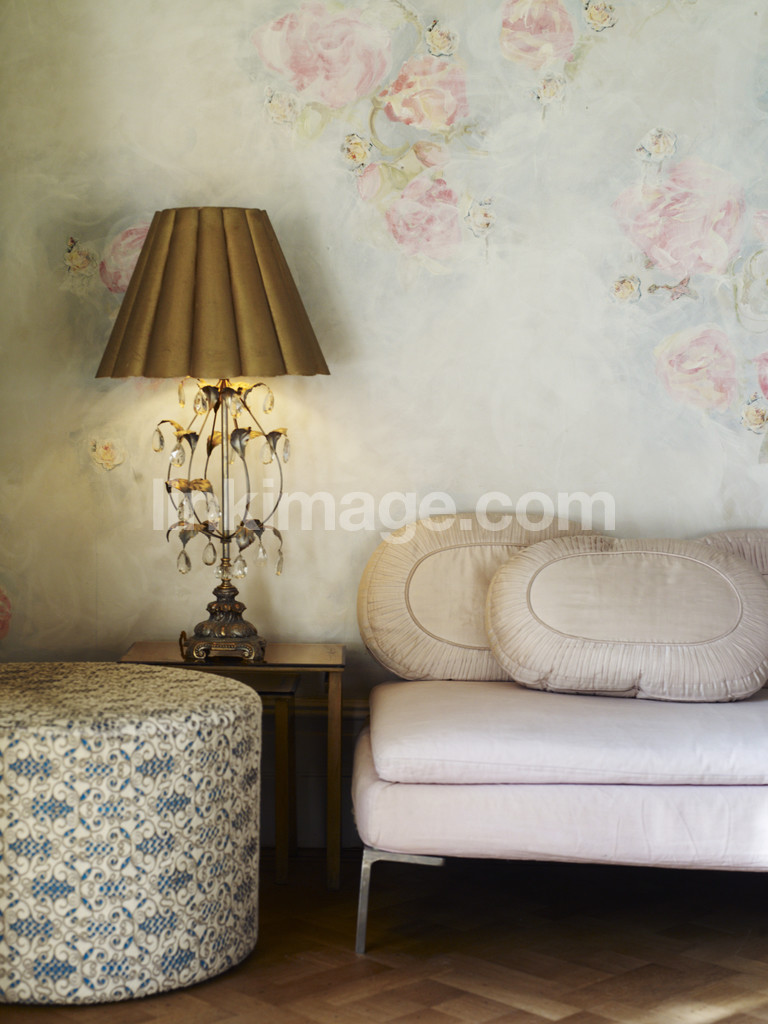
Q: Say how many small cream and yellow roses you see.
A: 11